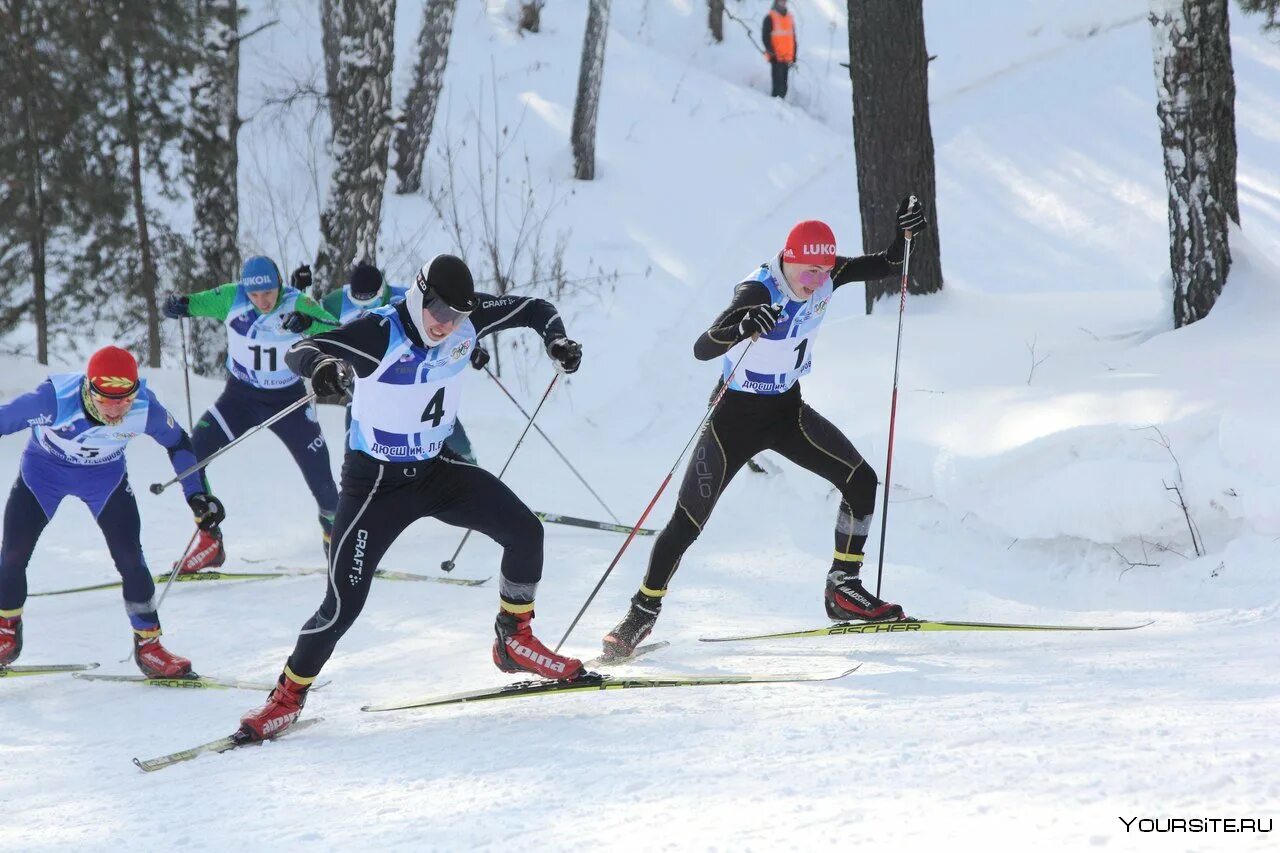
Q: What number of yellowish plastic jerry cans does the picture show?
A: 0